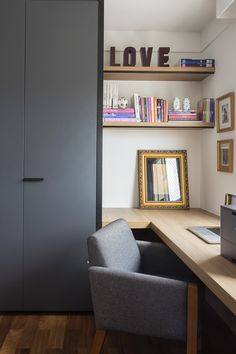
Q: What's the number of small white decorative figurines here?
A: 2